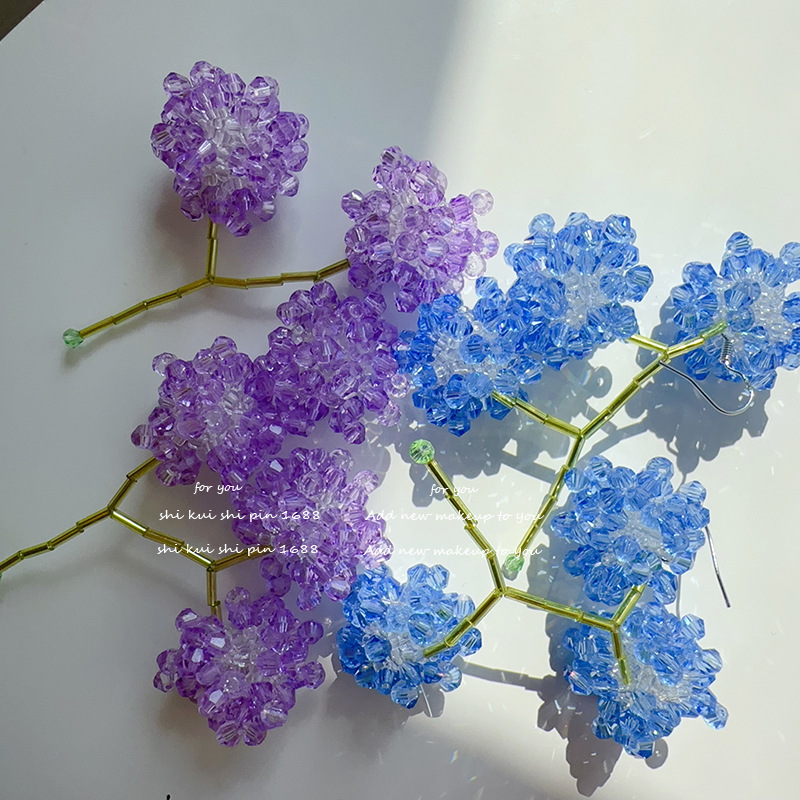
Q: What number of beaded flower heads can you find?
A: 12